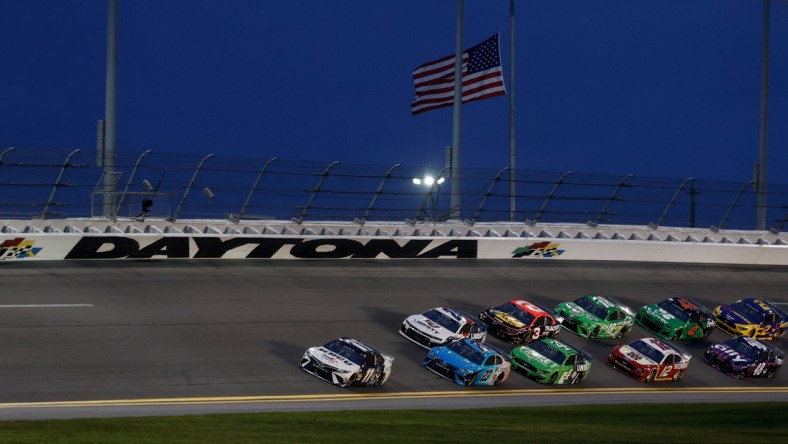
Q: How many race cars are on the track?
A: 10